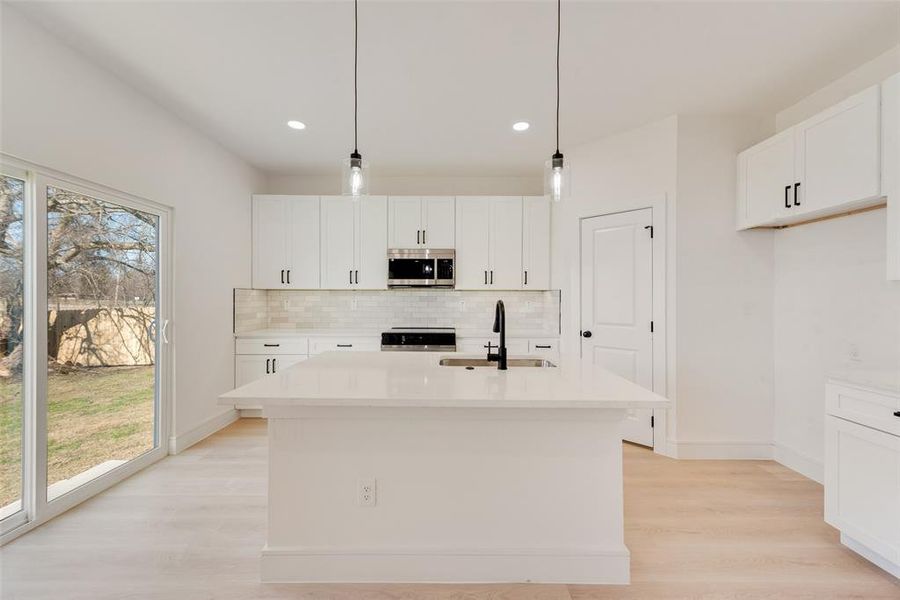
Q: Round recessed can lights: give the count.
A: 2